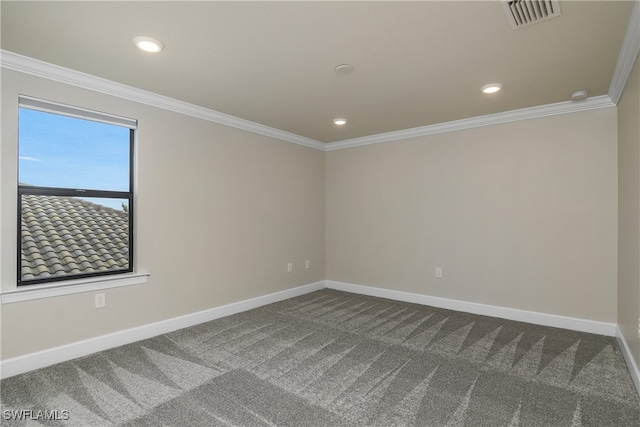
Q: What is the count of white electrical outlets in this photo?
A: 4